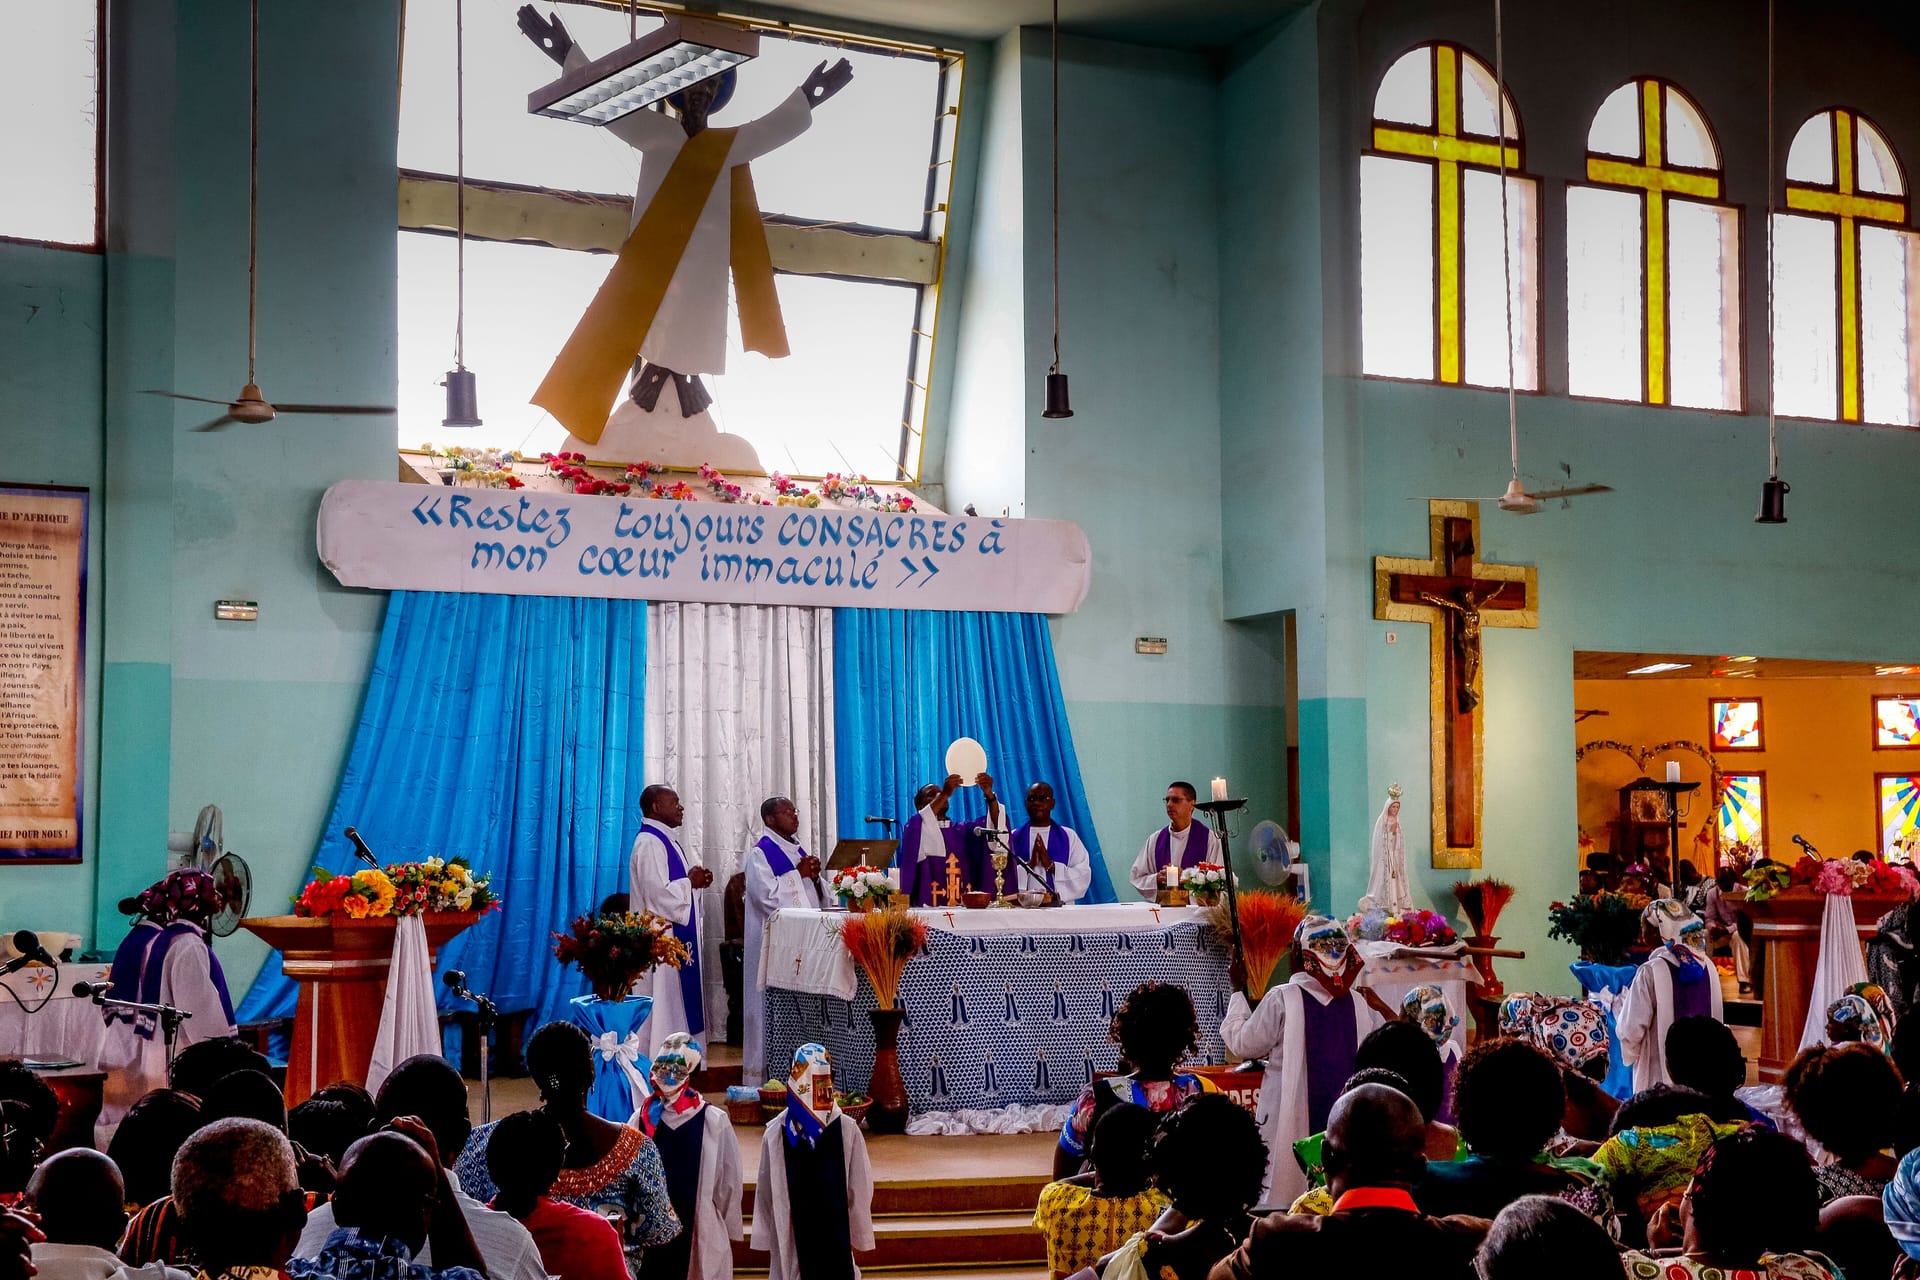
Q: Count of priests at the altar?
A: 5